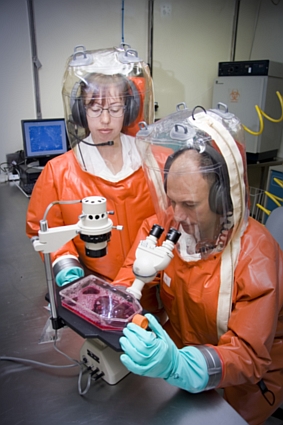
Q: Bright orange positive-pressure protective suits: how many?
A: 2